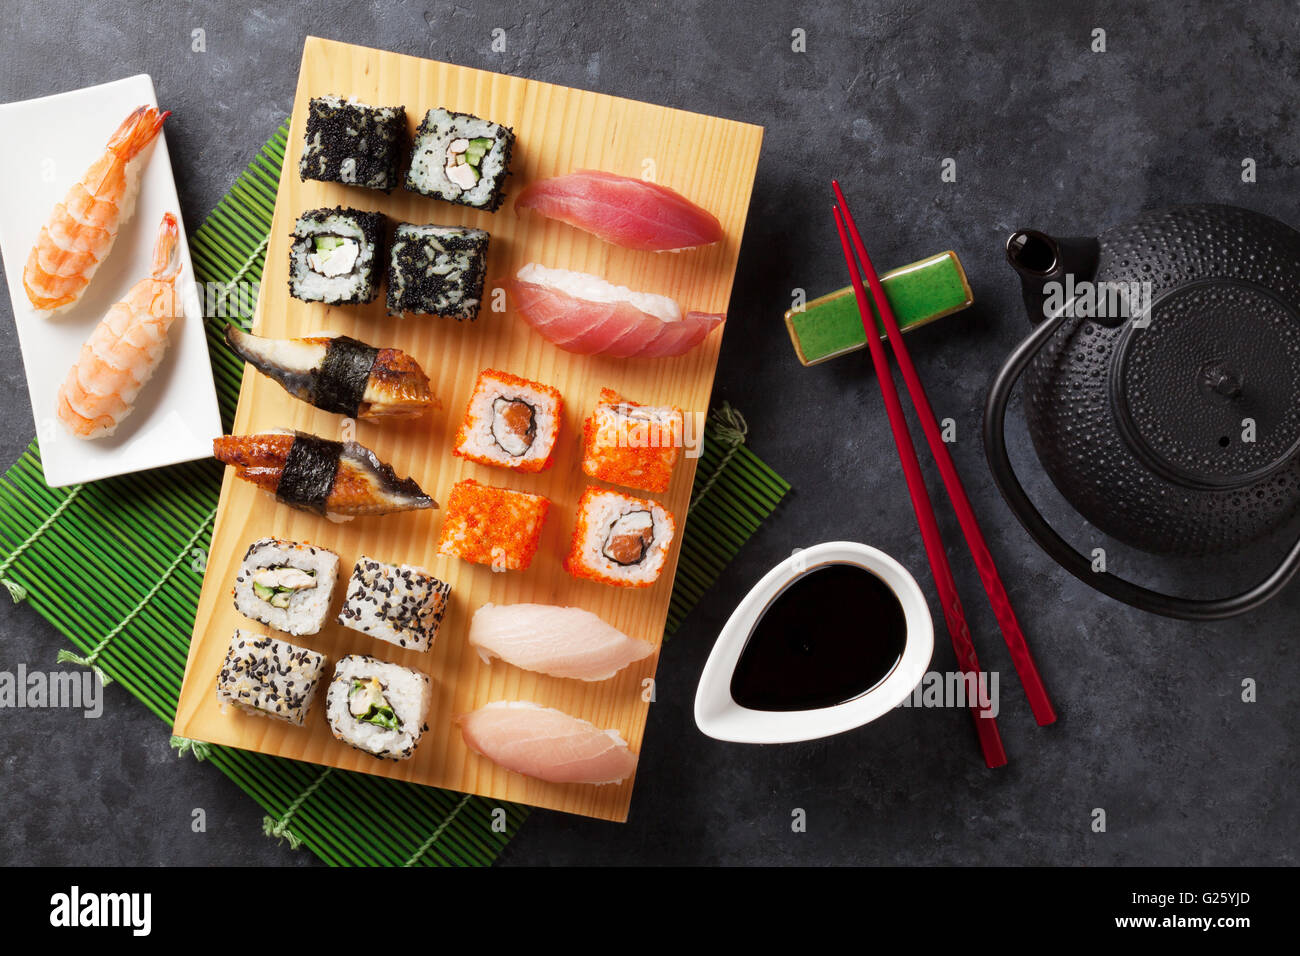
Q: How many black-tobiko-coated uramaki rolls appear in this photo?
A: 4